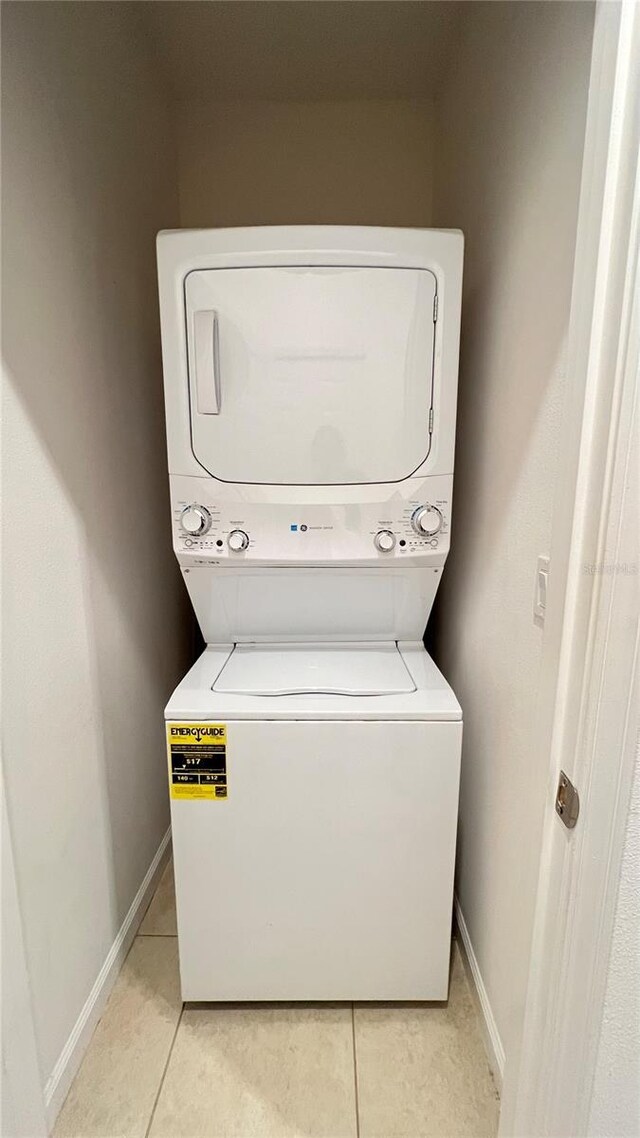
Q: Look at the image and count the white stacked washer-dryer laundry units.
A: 1